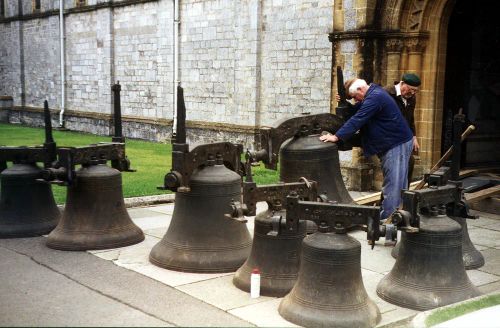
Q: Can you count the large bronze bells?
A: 8